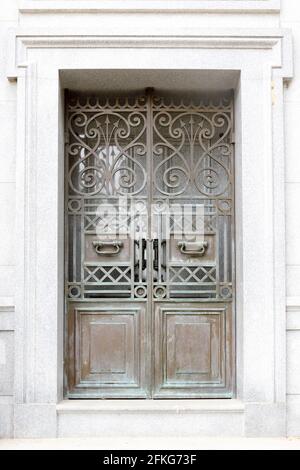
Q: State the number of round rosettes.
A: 8